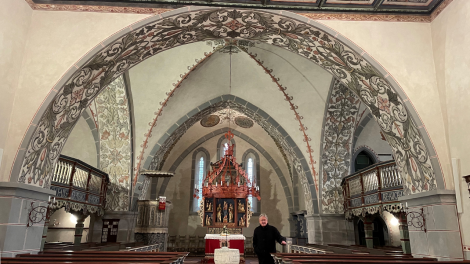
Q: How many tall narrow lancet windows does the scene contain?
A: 3